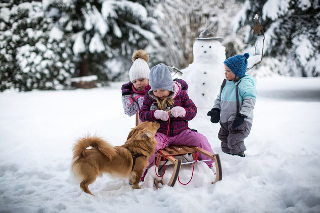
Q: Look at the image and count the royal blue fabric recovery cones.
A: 0